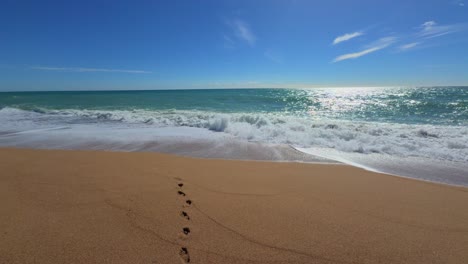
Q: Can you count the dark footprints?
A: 6